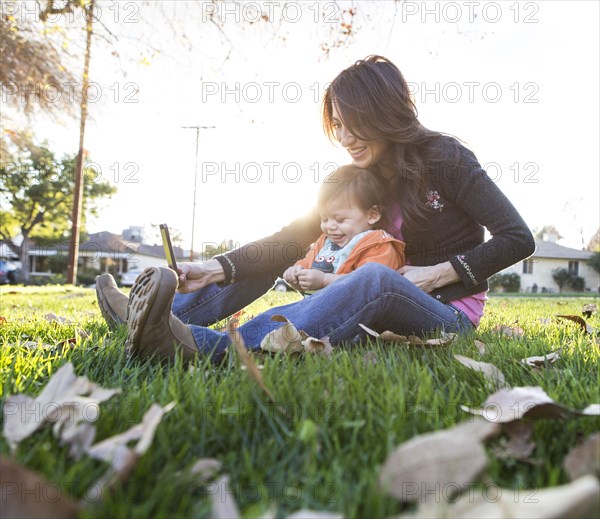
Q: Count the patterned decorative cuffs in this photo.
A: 2